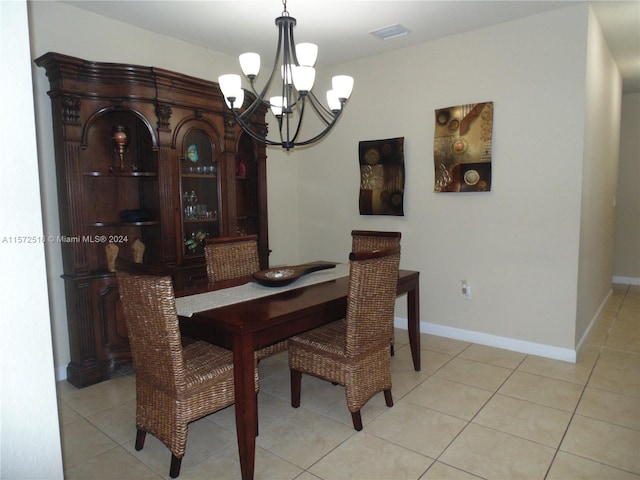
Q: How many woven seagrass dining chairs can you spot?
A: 4